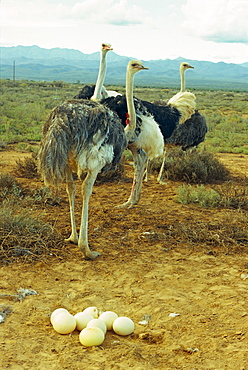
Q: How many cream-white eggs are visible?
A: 8